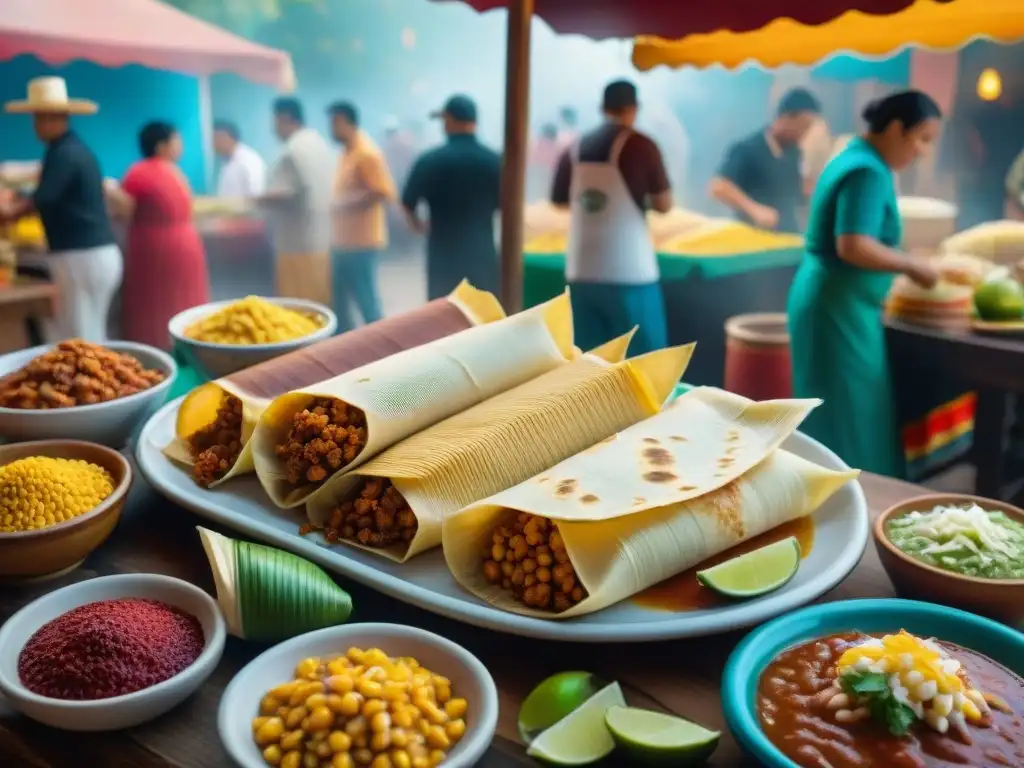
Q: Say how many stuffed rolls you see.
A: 4